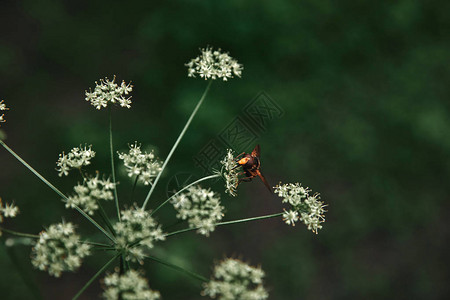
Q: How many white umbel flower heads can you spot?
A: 14